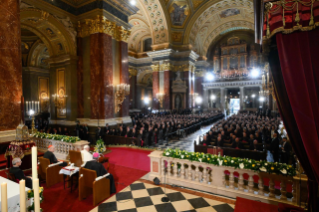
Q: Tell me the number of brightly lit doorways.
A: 1